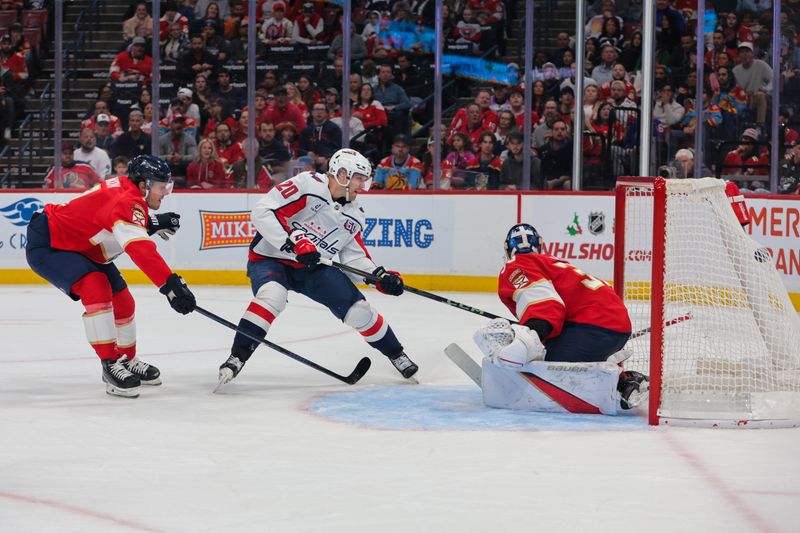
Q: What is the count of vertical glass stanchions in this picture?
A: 10